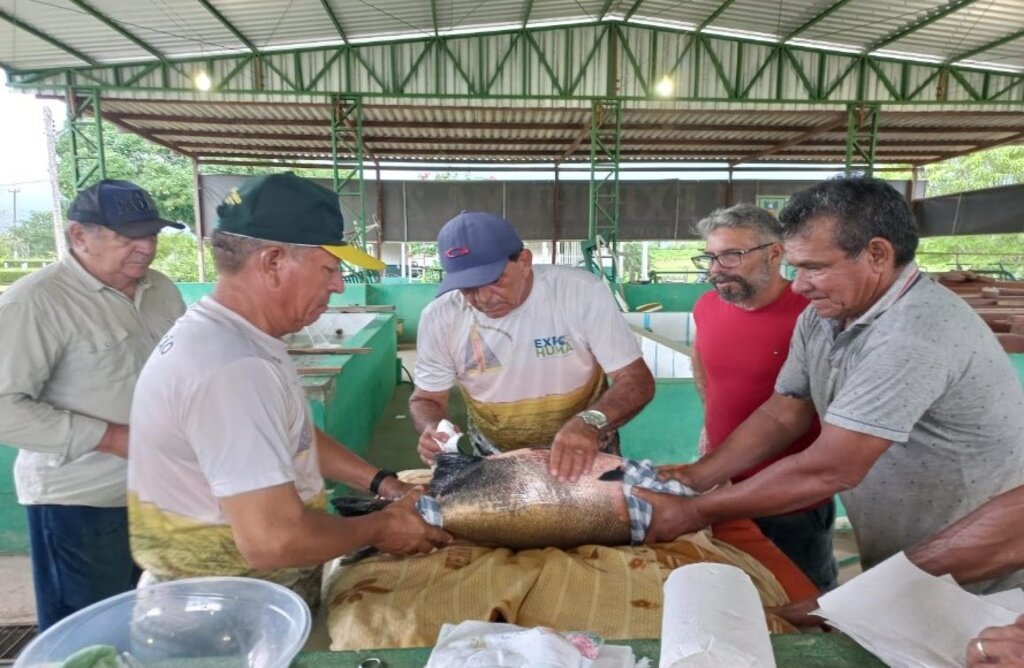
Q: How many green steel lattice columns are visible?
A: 4